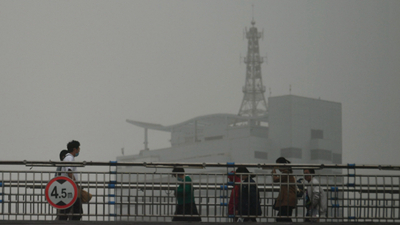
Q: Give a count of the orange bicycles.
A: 0